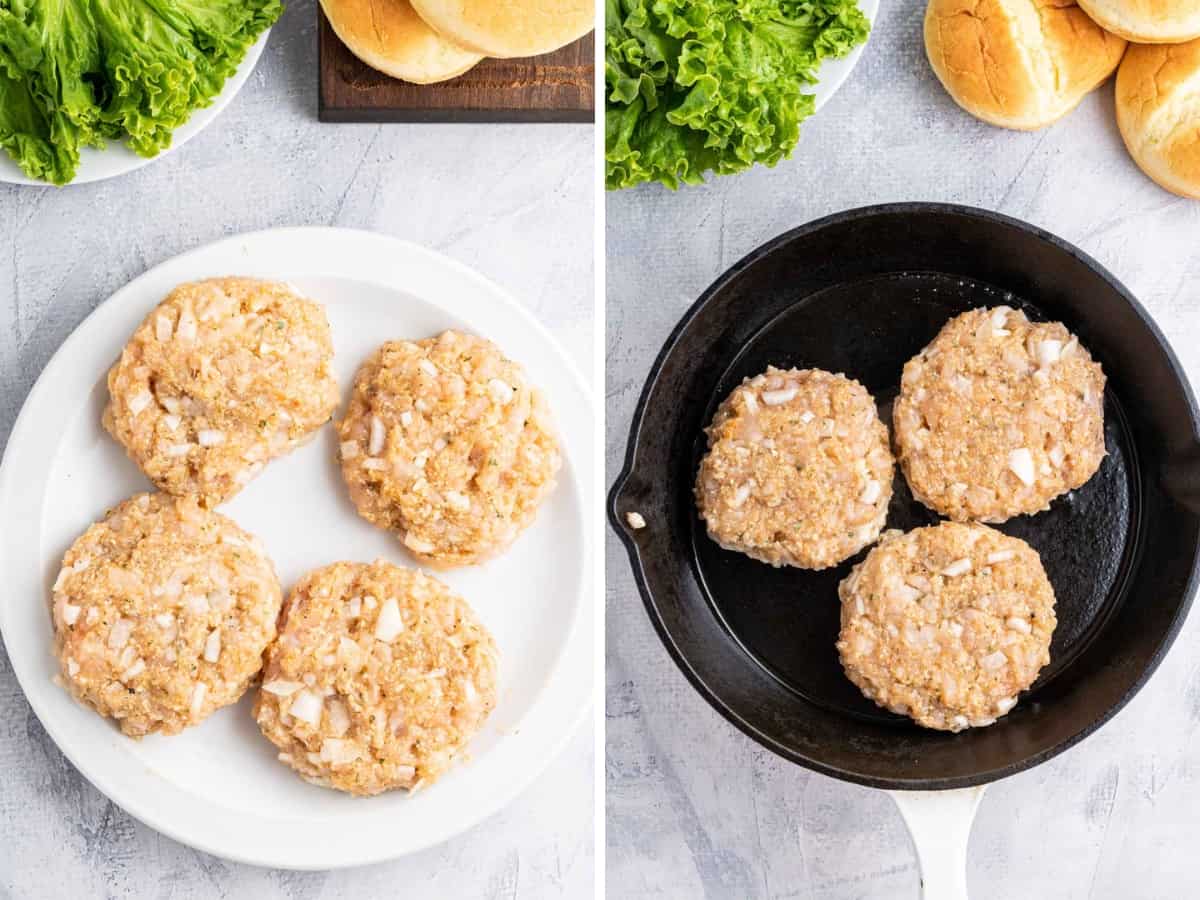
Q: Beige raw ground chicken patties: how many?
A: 7